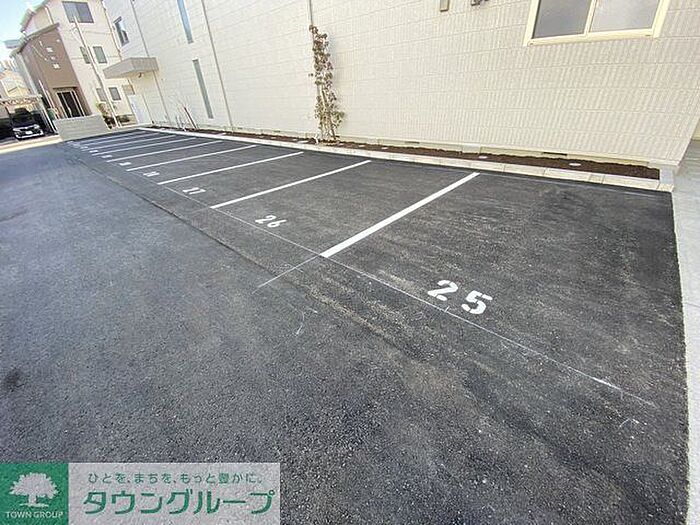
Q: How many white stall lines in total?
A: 9